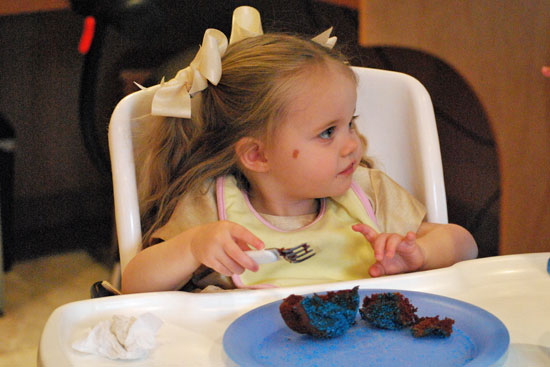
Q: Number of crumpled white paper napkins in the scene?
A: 1